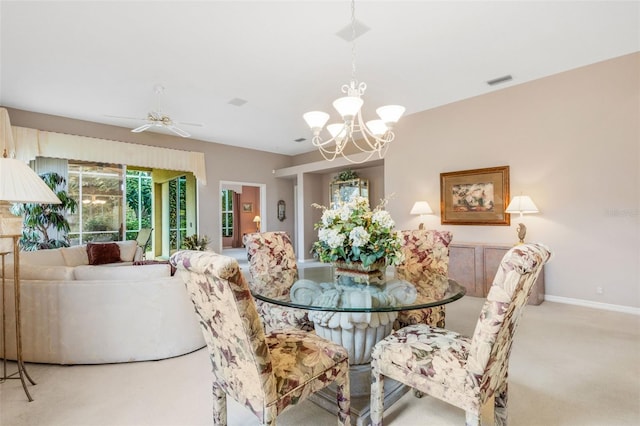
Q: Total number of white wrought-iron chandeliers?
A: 1